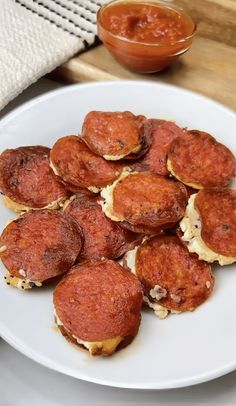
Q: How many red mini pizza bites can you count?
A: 11